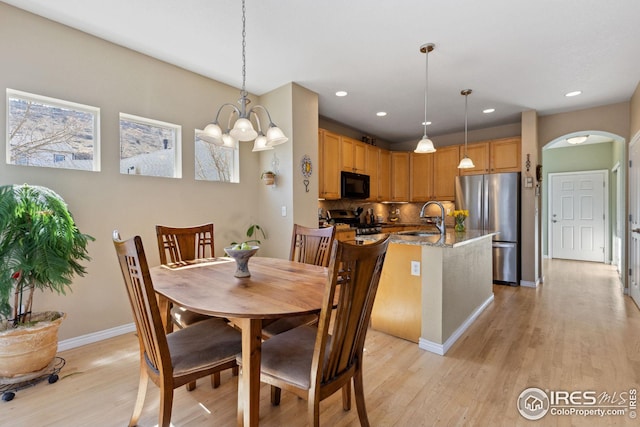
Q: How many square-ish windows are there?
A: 3